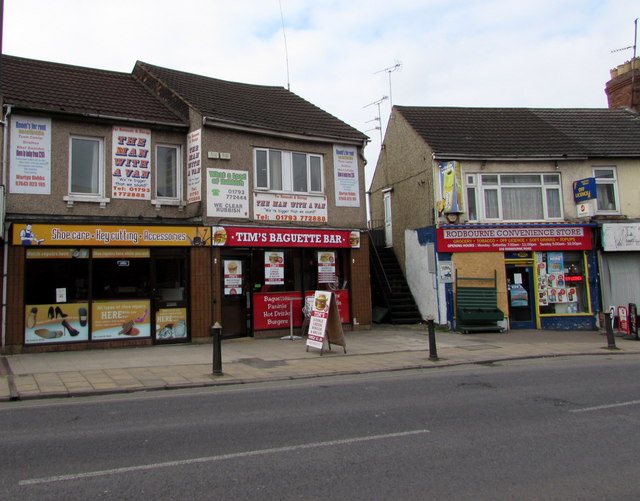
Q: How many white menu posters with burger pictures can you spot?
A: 4